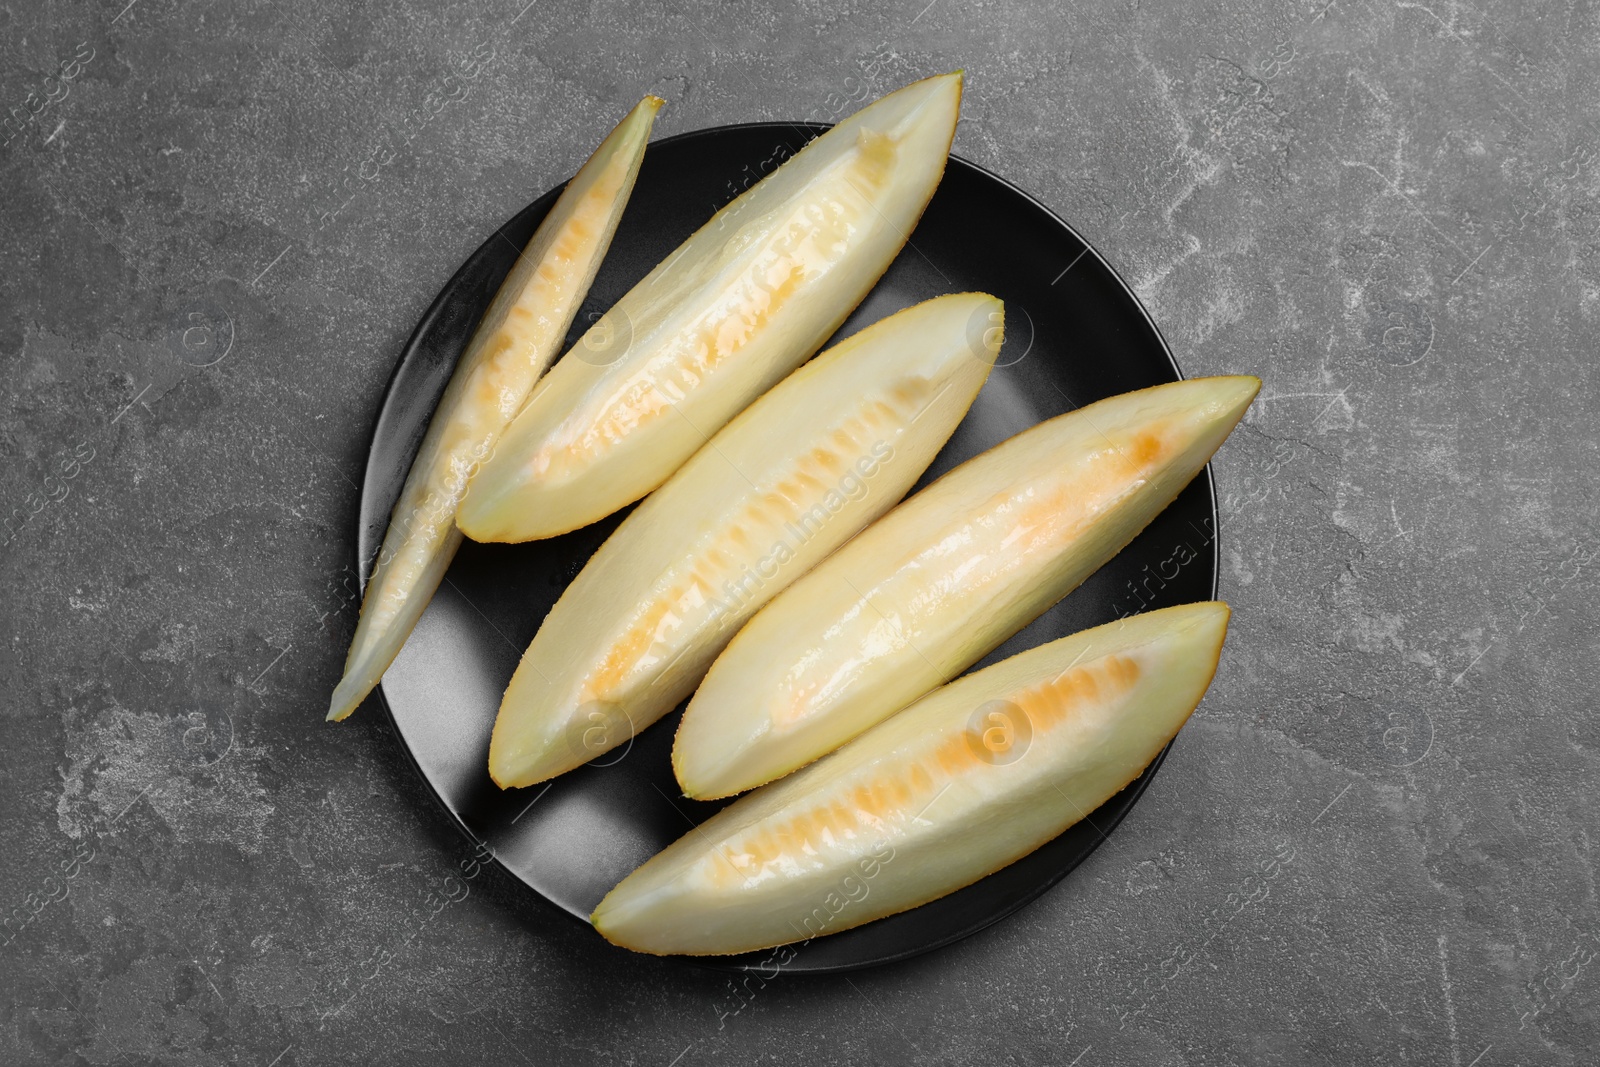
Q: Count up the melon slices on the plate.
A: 5